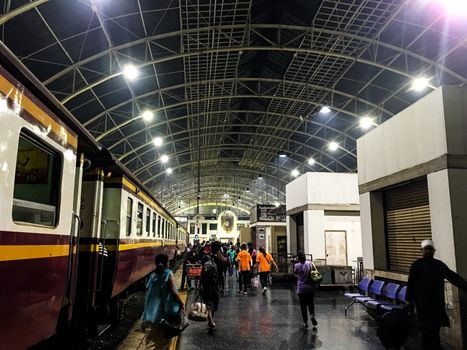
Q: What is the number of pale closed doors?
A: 1